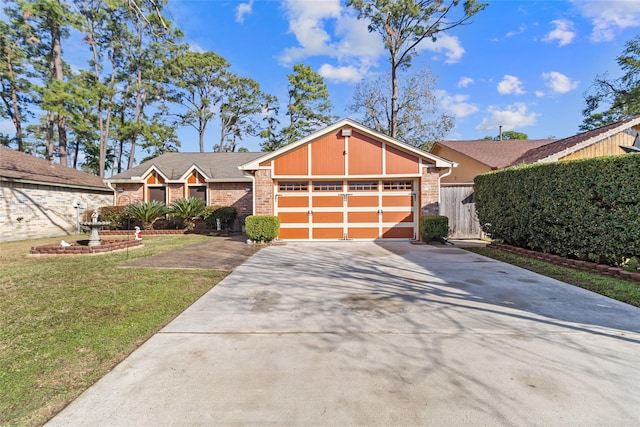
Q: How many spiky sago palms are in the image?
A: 2